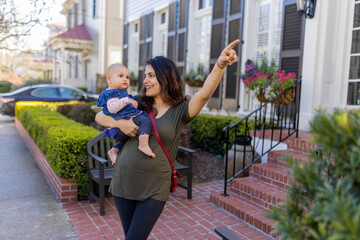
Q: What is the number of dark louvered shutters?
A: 8